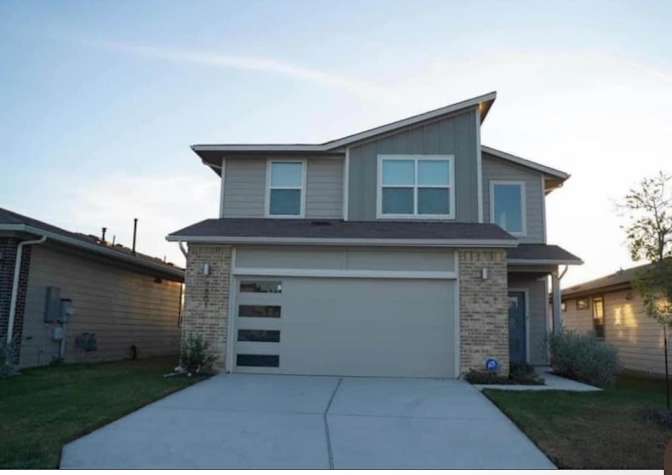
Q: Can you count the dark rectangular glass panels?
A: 4